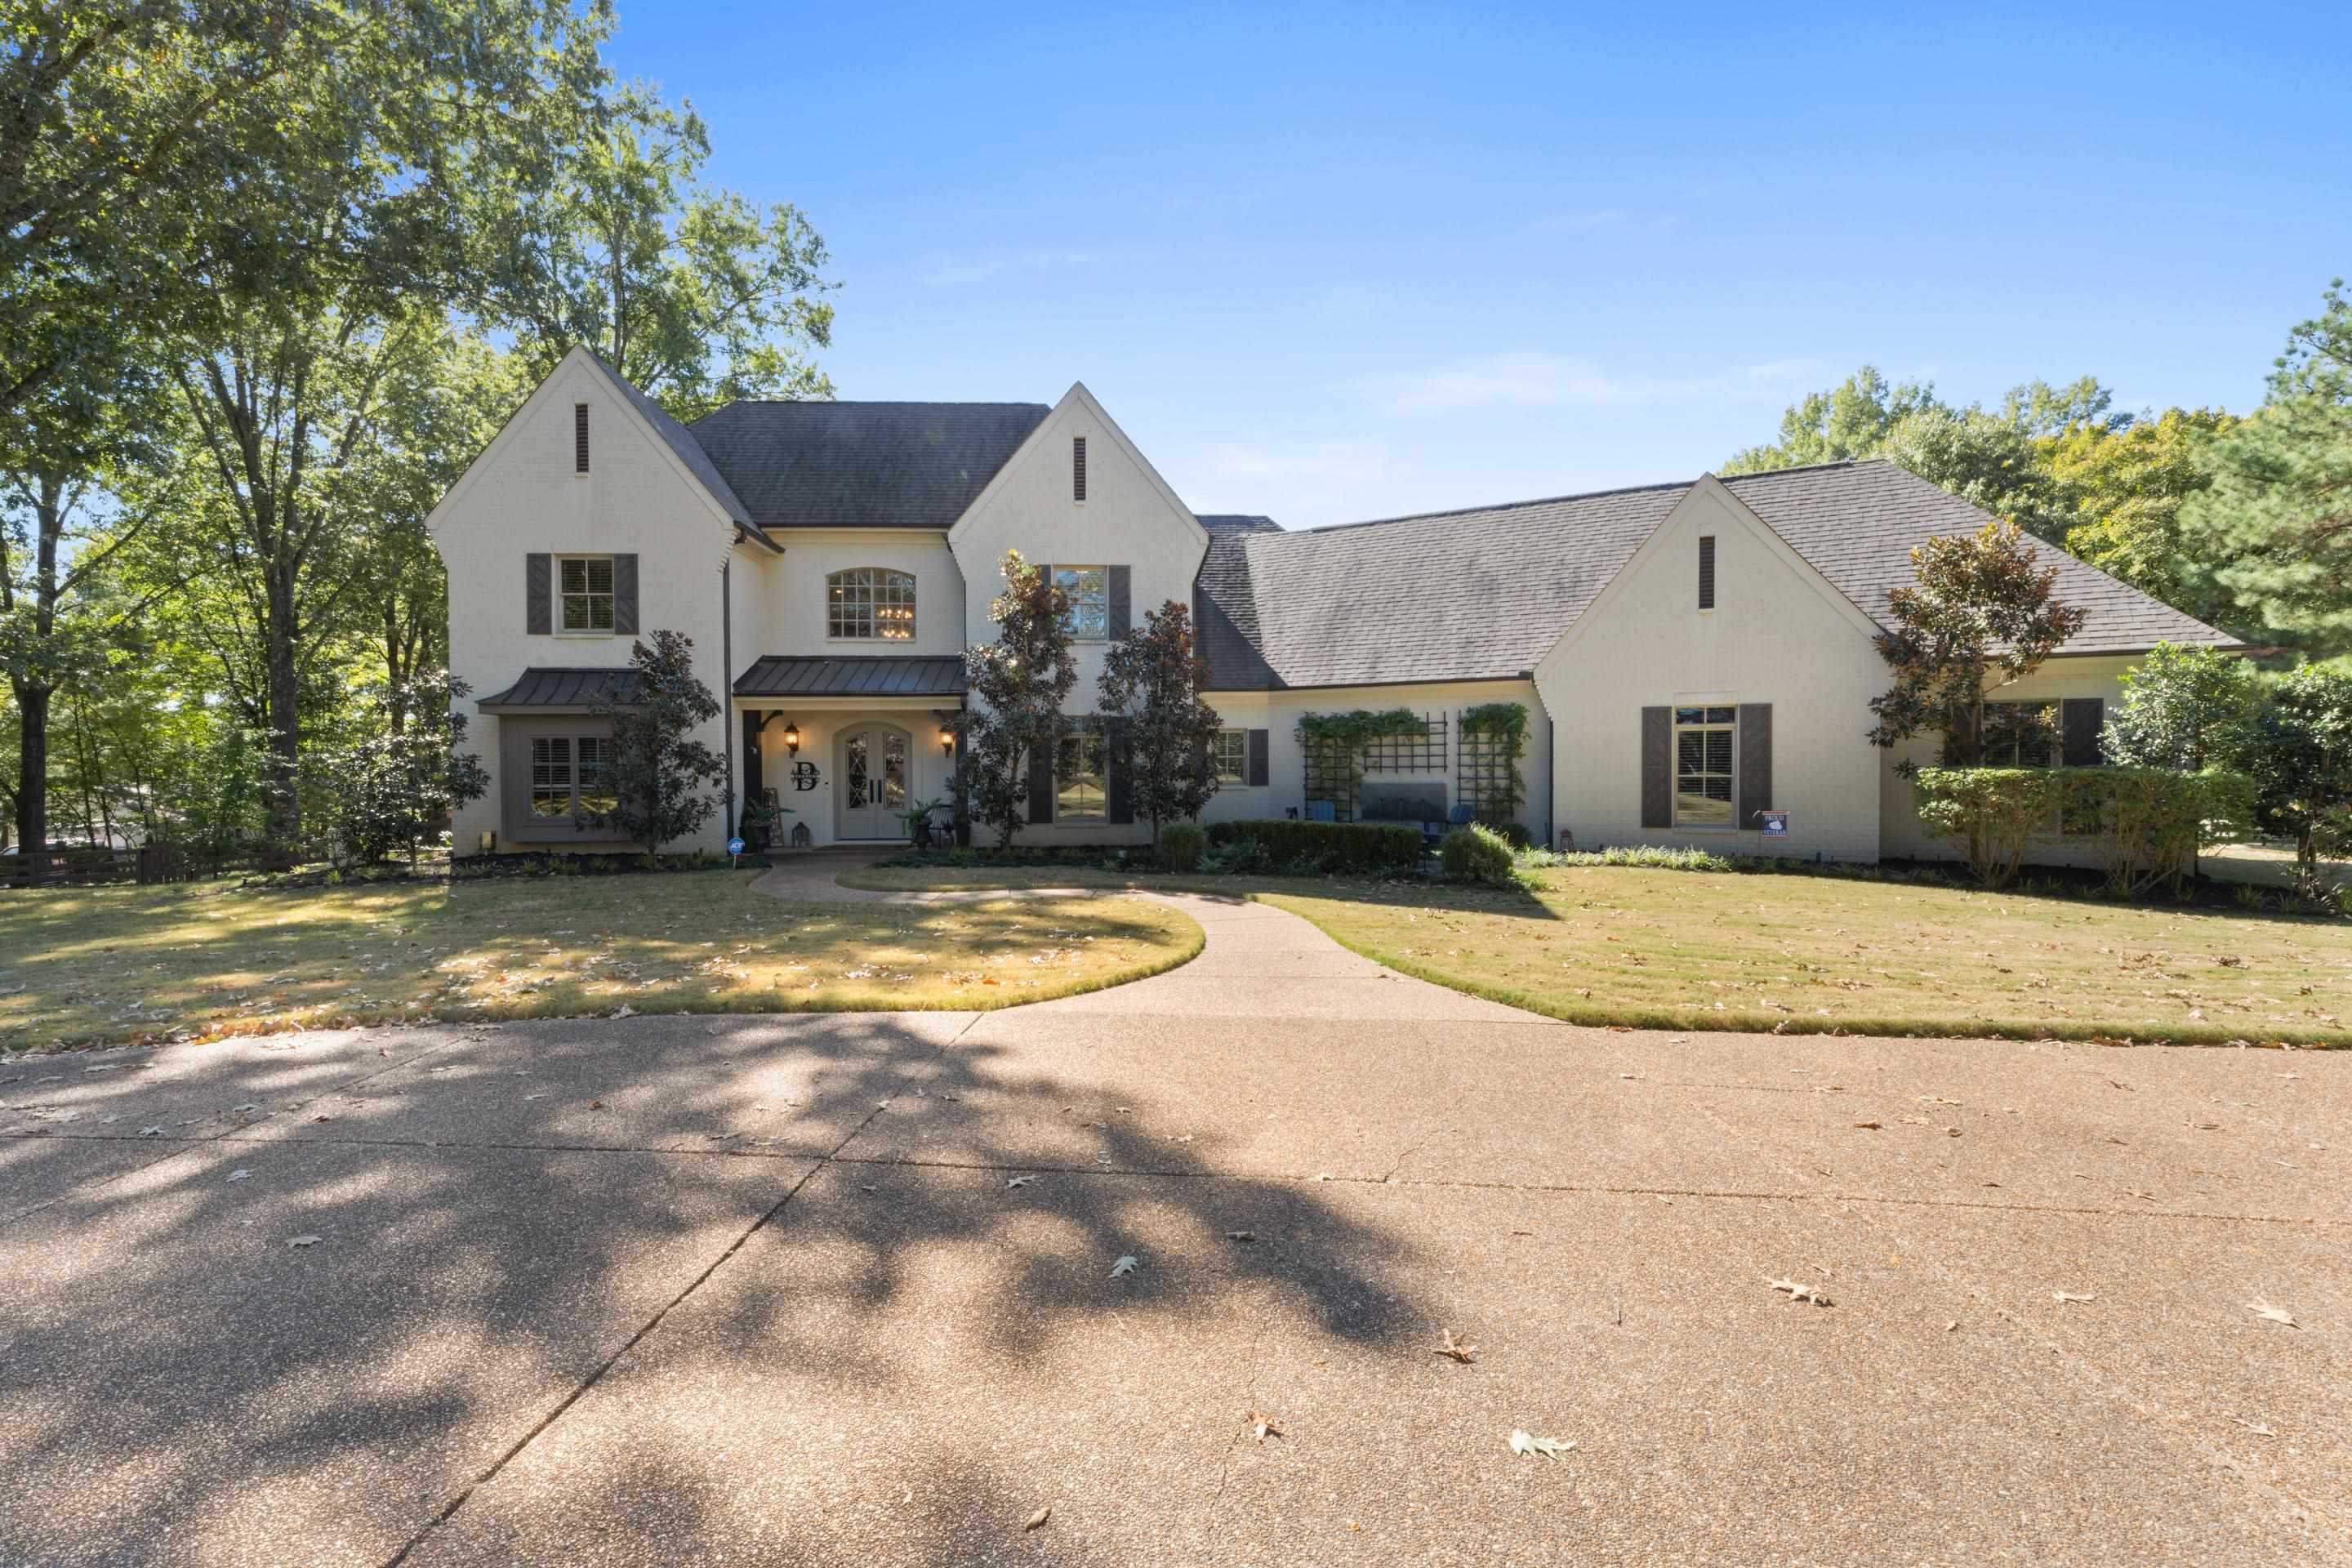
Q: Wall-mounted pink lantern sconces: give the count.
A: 0